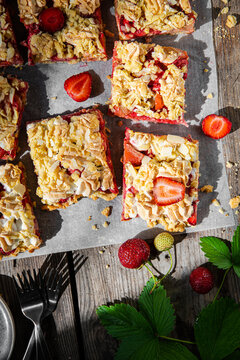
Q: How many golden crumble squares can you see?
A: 8